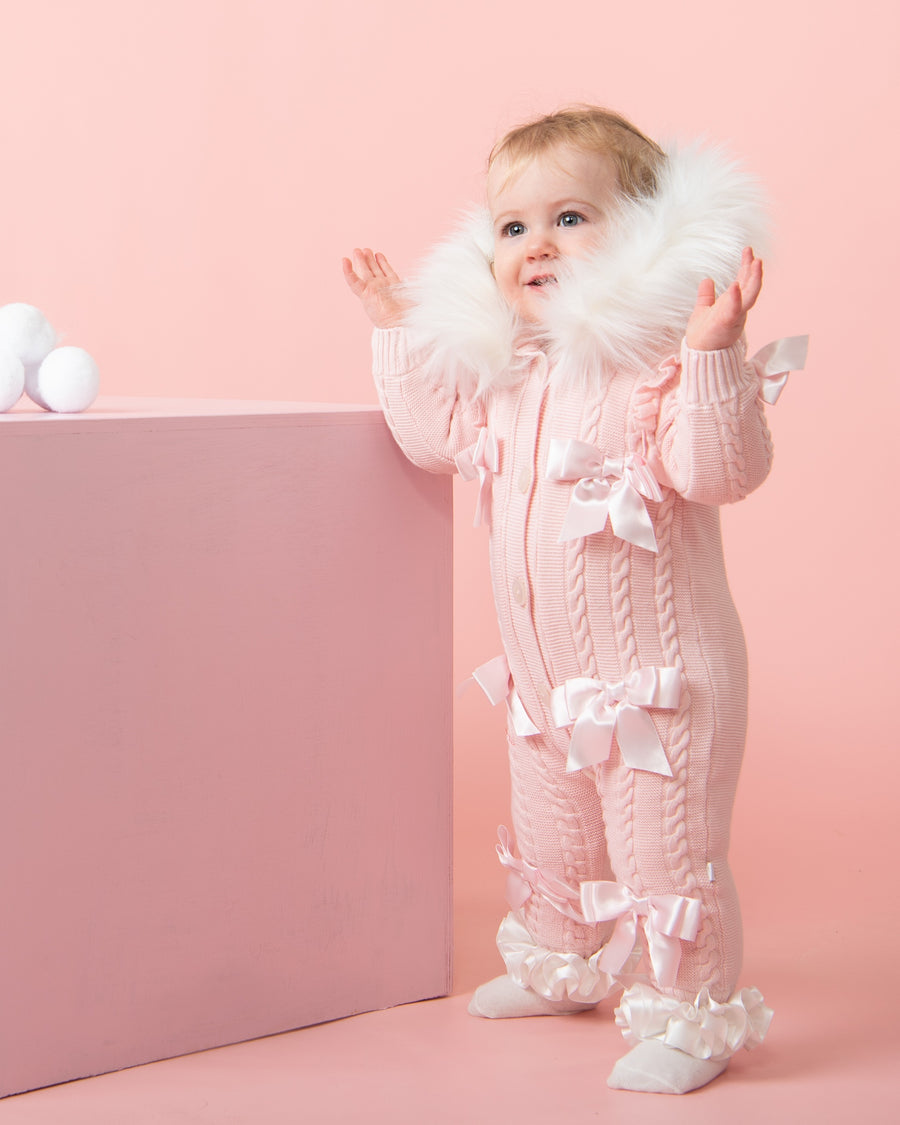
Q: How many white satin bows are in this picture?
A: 7